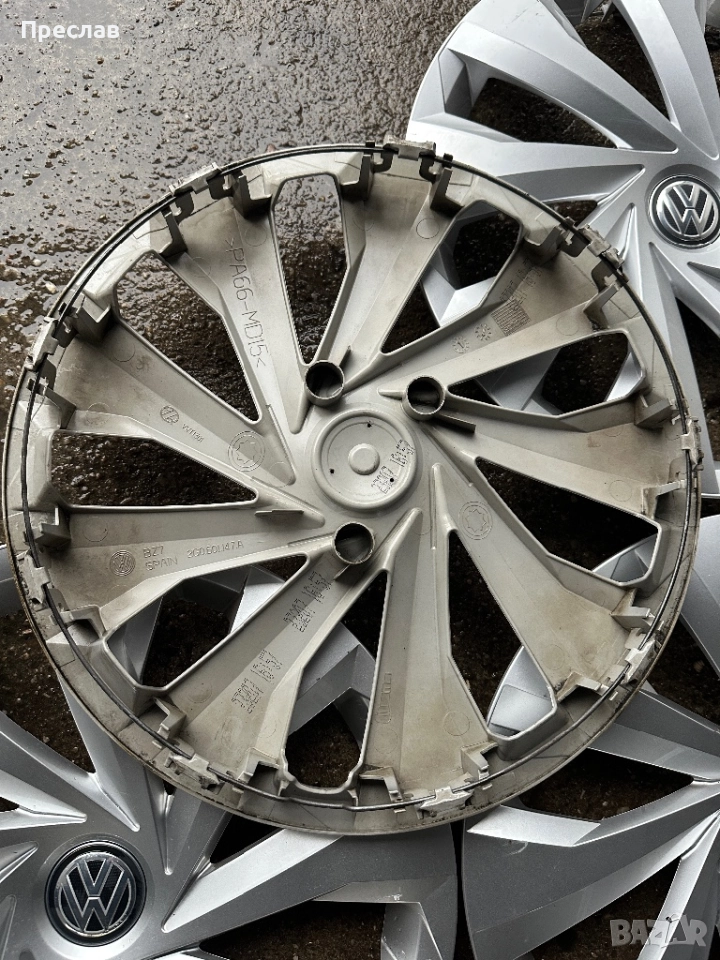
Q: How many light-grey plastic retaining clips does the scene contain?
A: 9